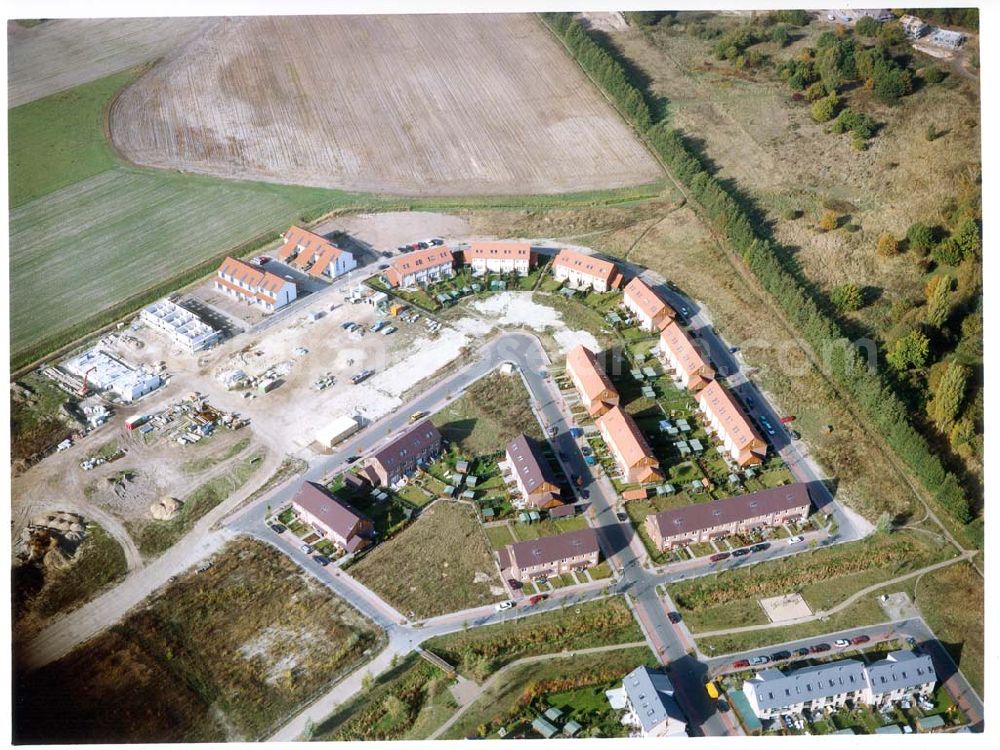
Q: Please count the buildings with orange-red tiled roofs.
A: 10